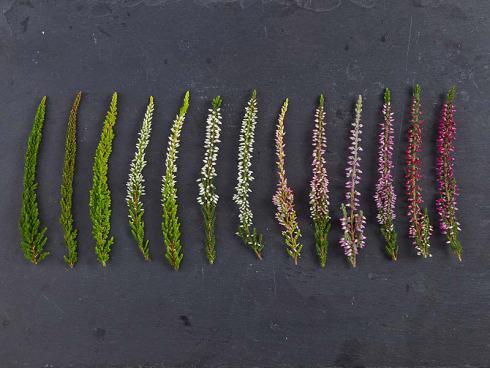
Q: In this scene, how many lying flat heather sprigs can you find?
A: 13